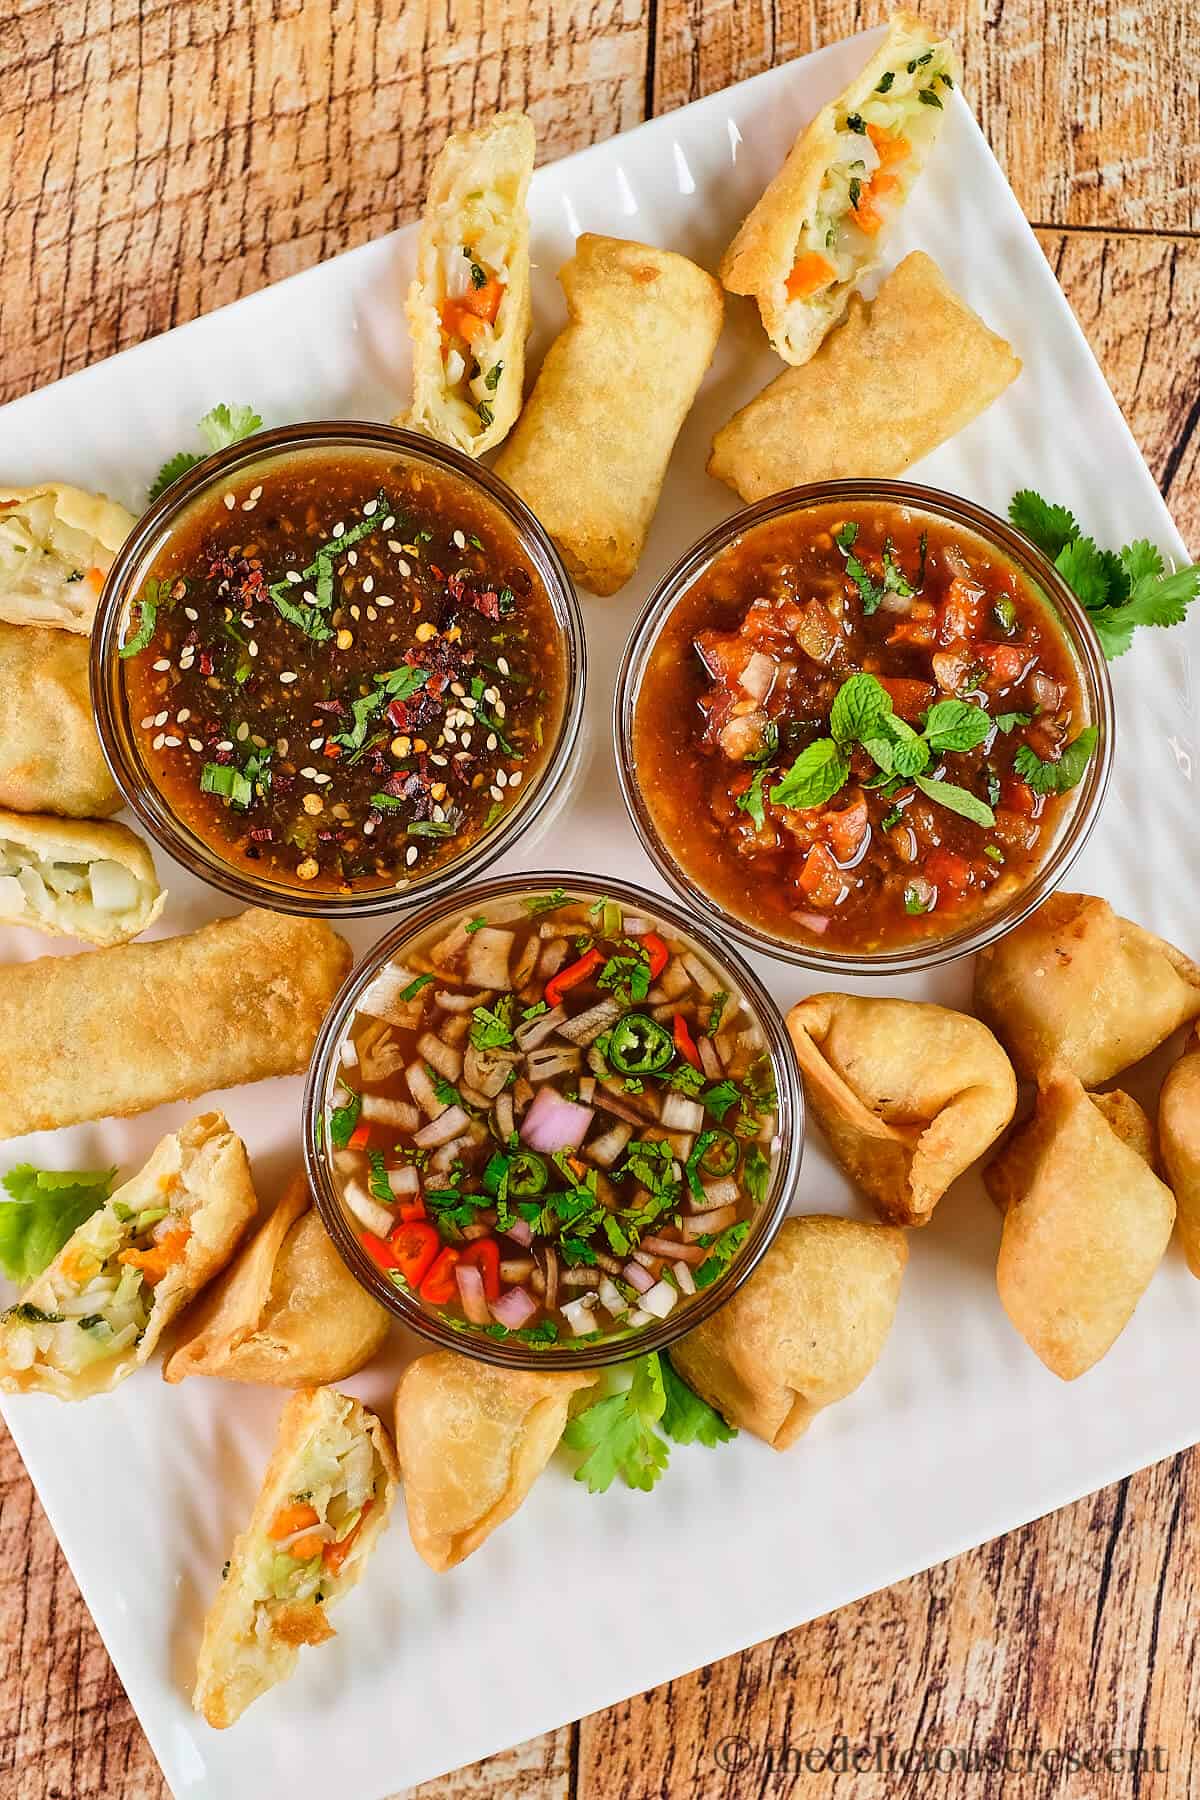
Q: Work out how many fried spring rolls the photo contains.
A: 10